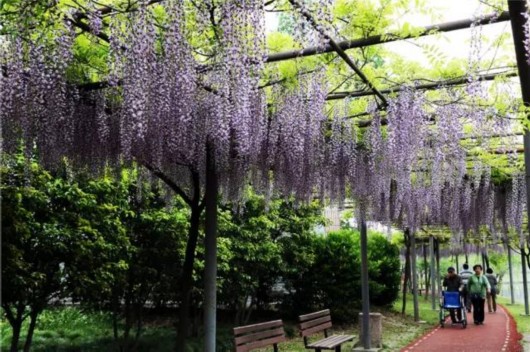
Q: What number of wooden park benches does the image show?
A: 2